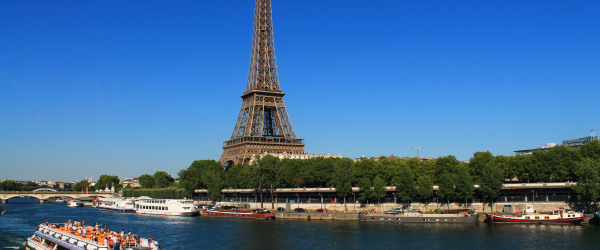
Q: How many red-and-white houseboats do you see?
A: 2